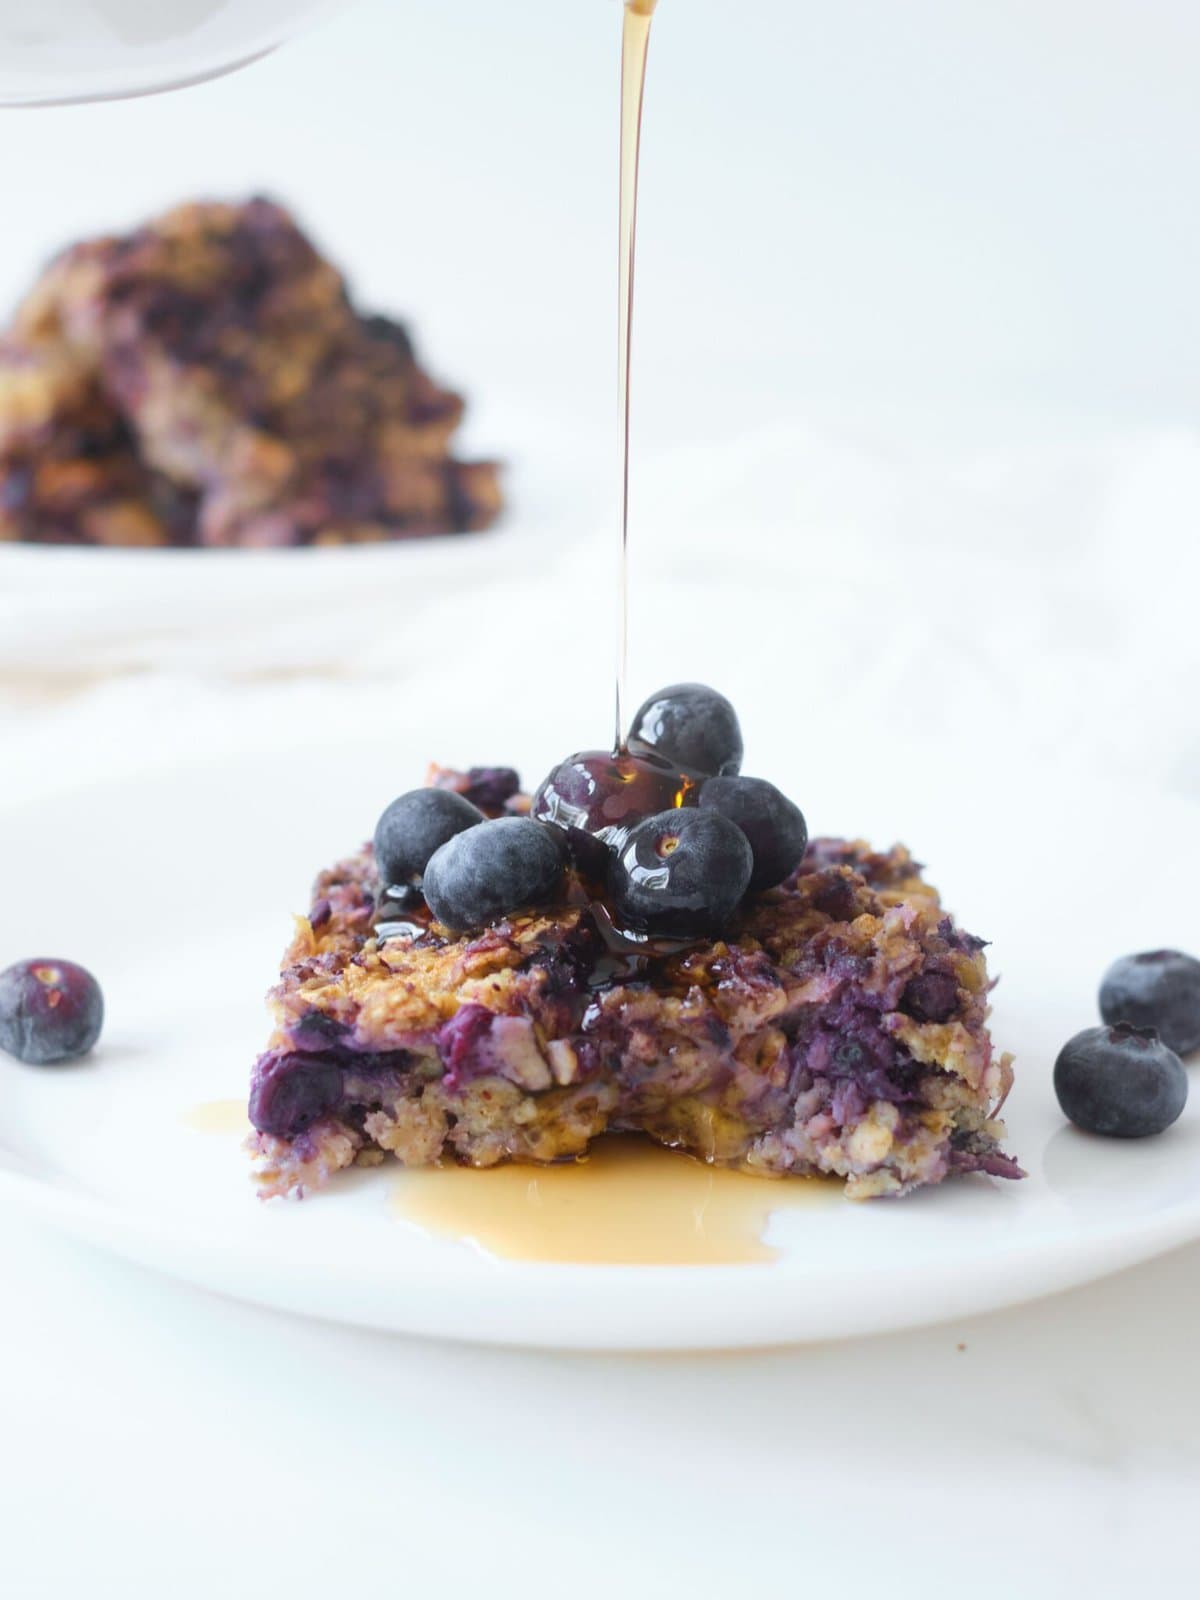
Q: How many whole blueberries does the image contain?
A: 9